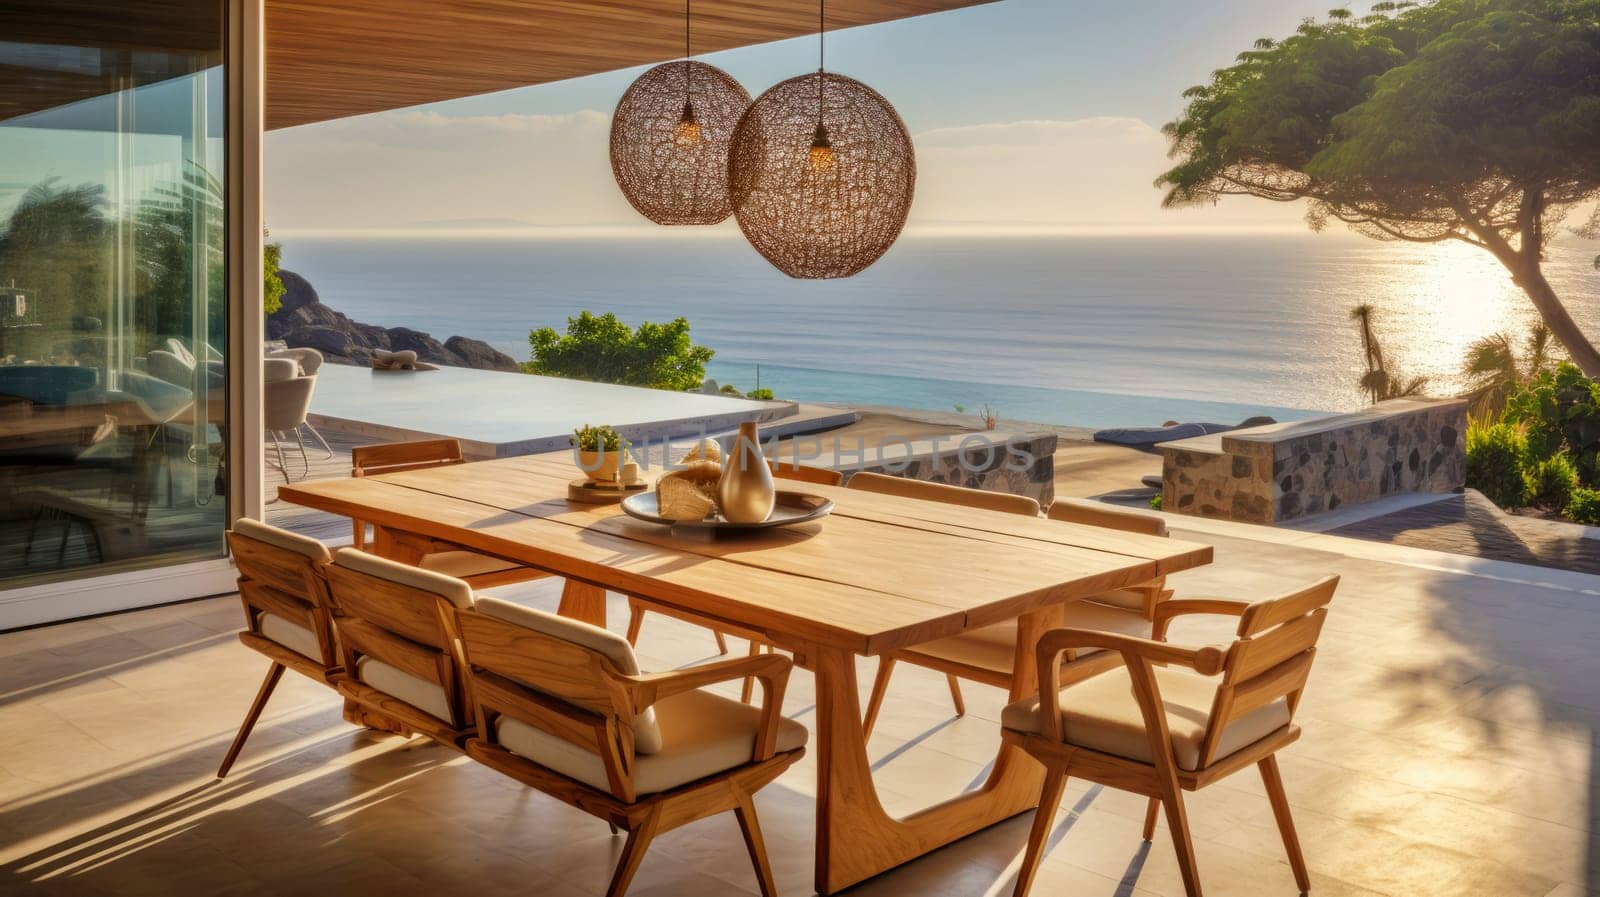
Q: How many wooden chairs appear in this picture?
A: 8